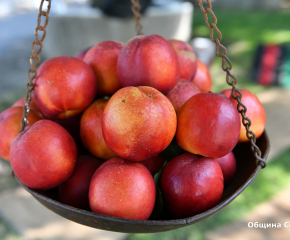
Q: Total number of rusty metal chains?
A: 3